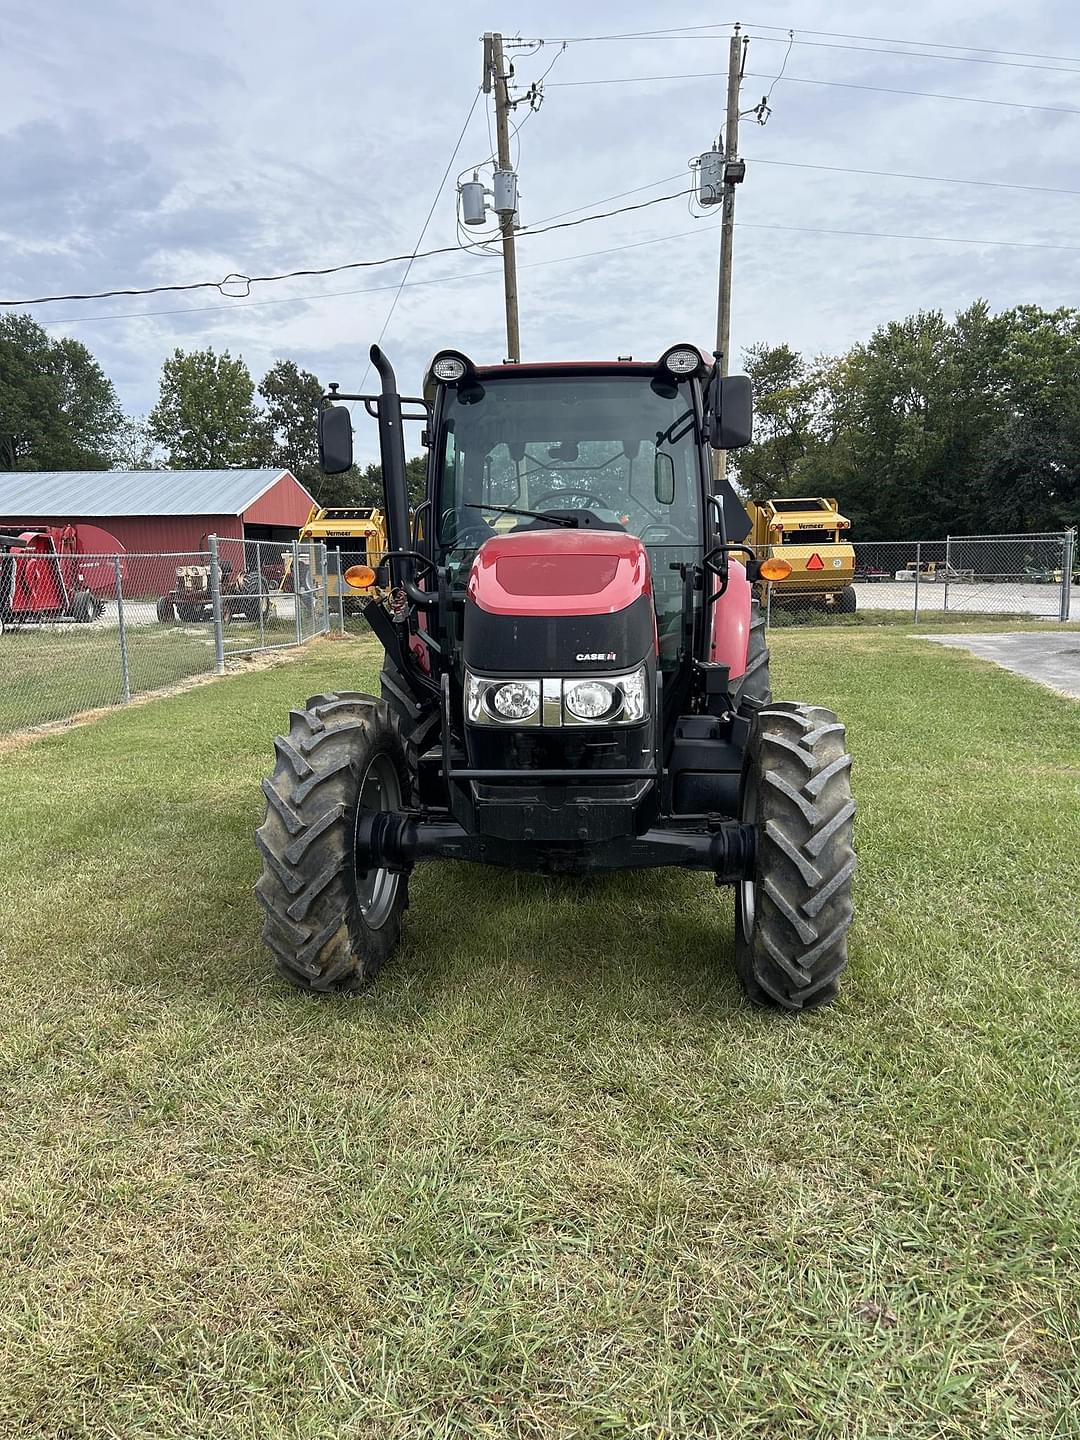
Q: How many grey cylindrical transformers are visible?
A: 3